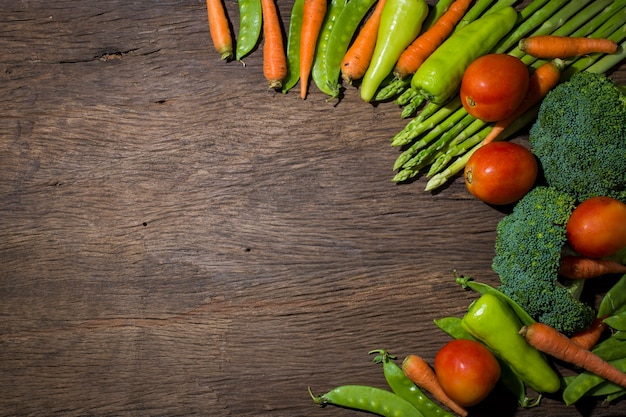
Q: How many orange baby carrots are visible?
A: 11